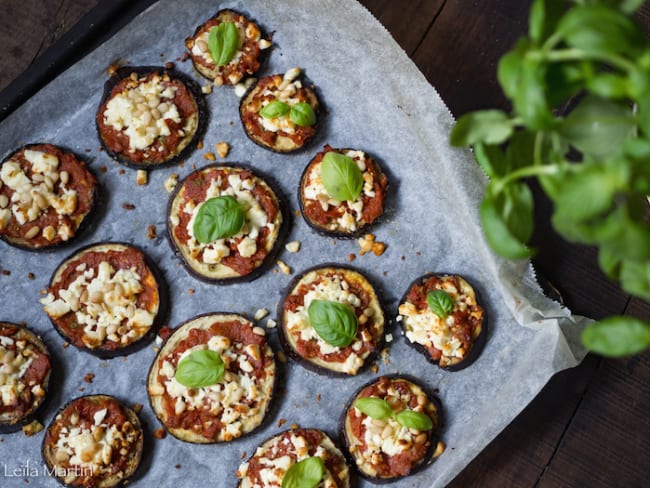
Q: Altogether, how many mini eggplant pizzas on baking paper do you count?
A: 14